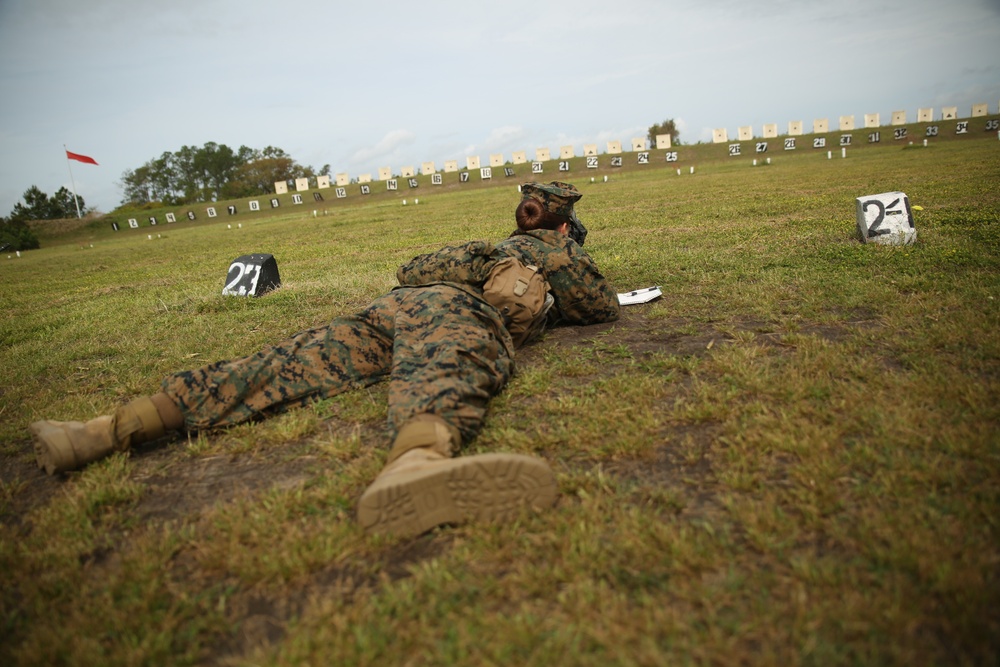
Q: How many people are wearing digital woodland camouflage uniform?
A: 1